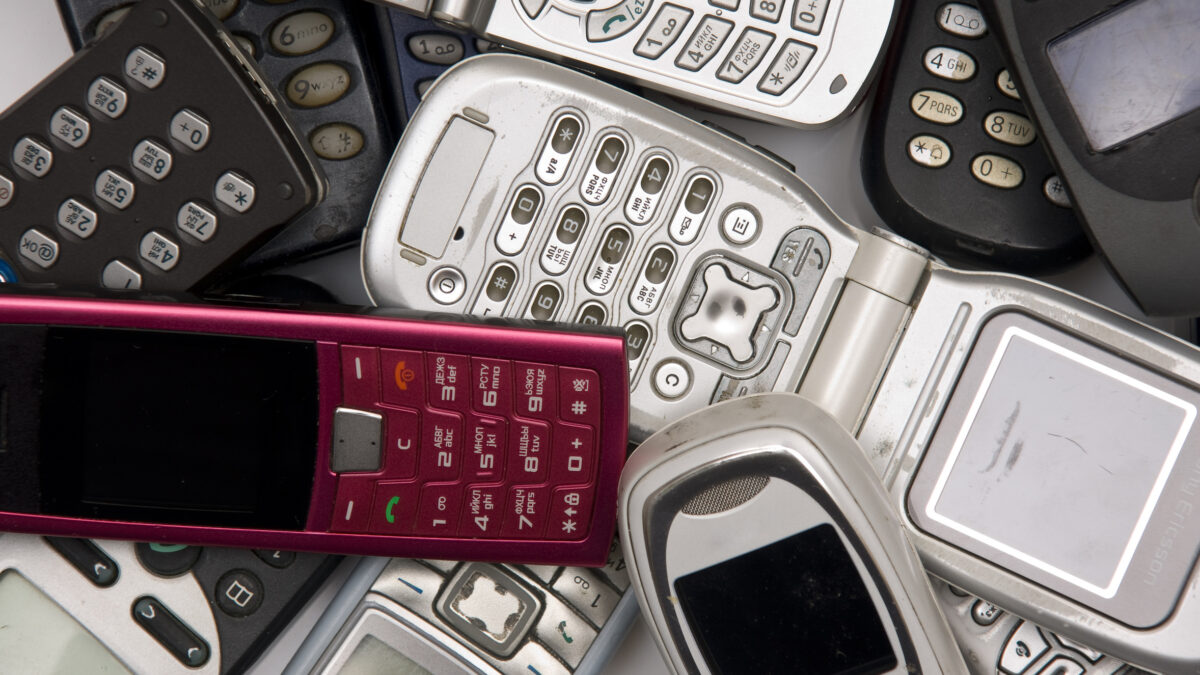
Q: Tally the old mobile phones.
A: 12